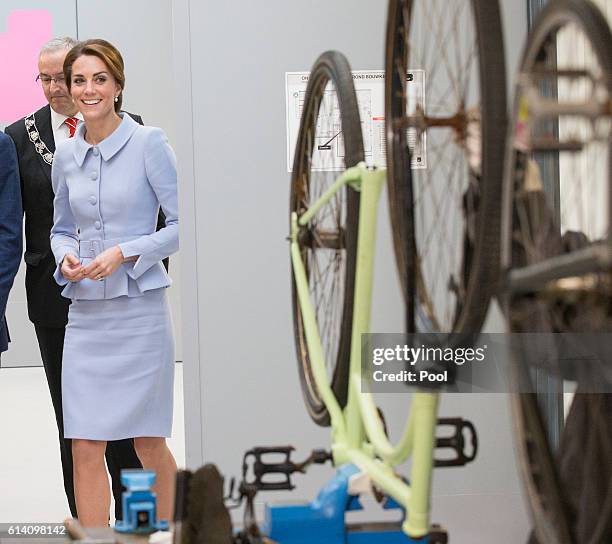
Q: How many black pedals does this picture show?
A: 2